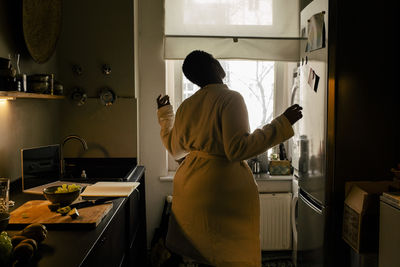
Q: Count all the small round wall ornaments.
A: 4